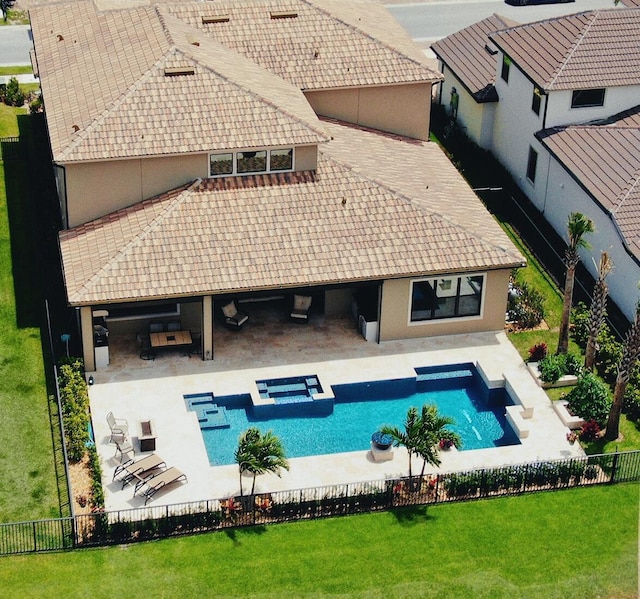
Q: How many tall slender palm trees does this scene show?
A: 3